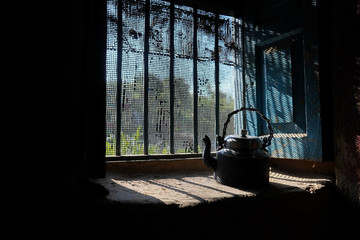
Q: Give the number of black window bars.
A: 5